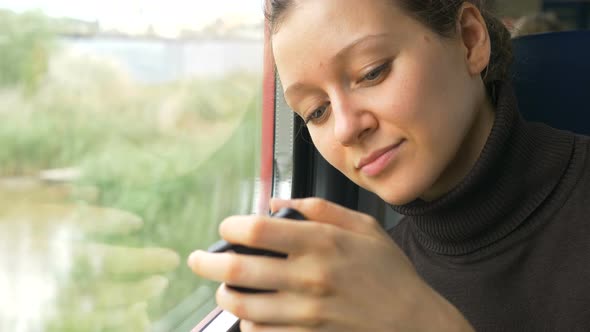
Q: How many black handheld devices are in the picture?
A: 1